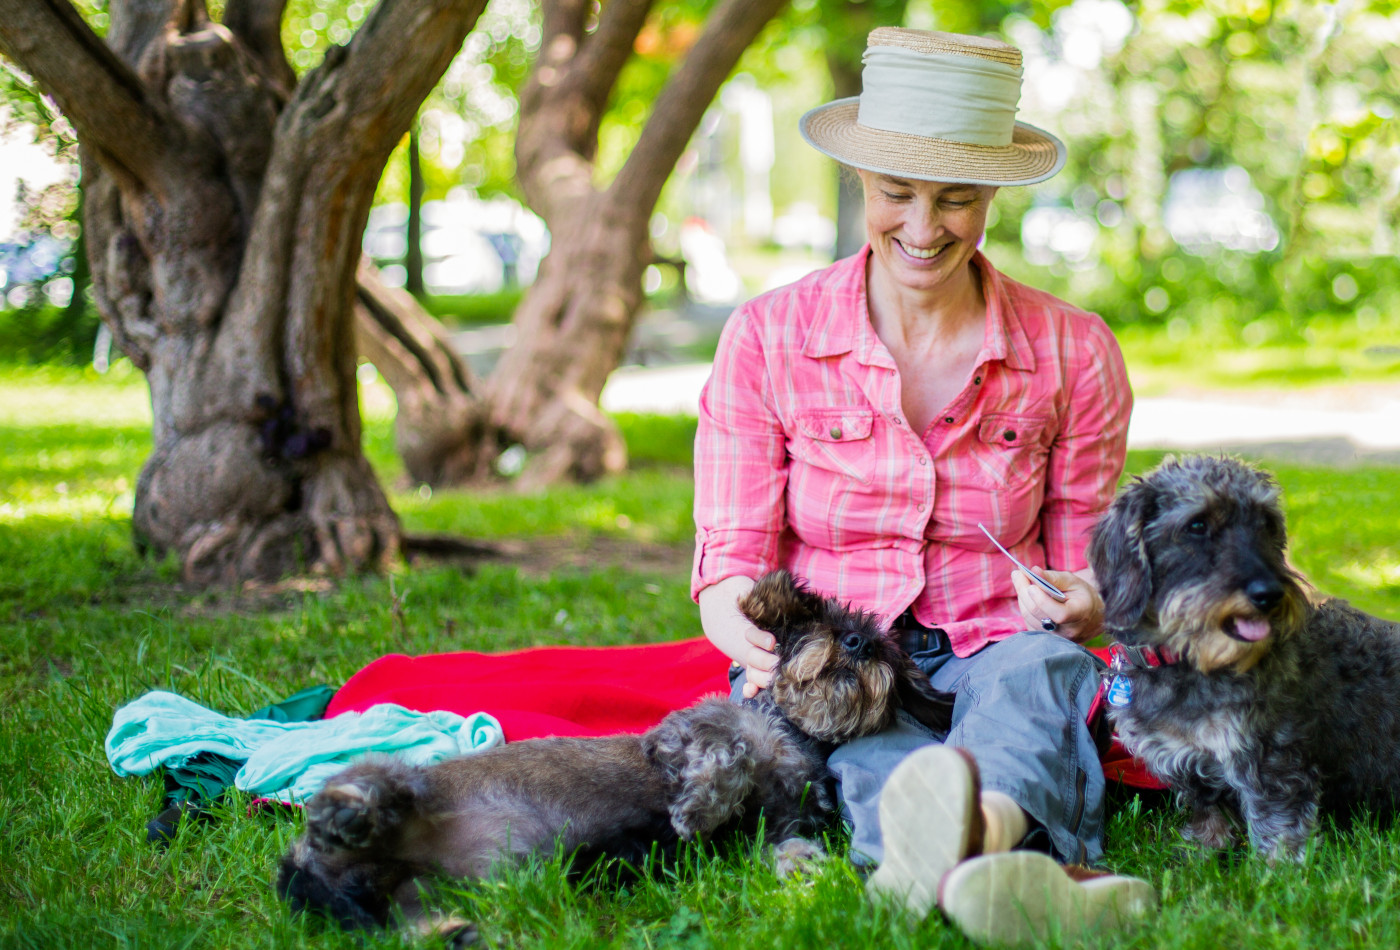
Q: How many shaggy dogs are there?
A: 2